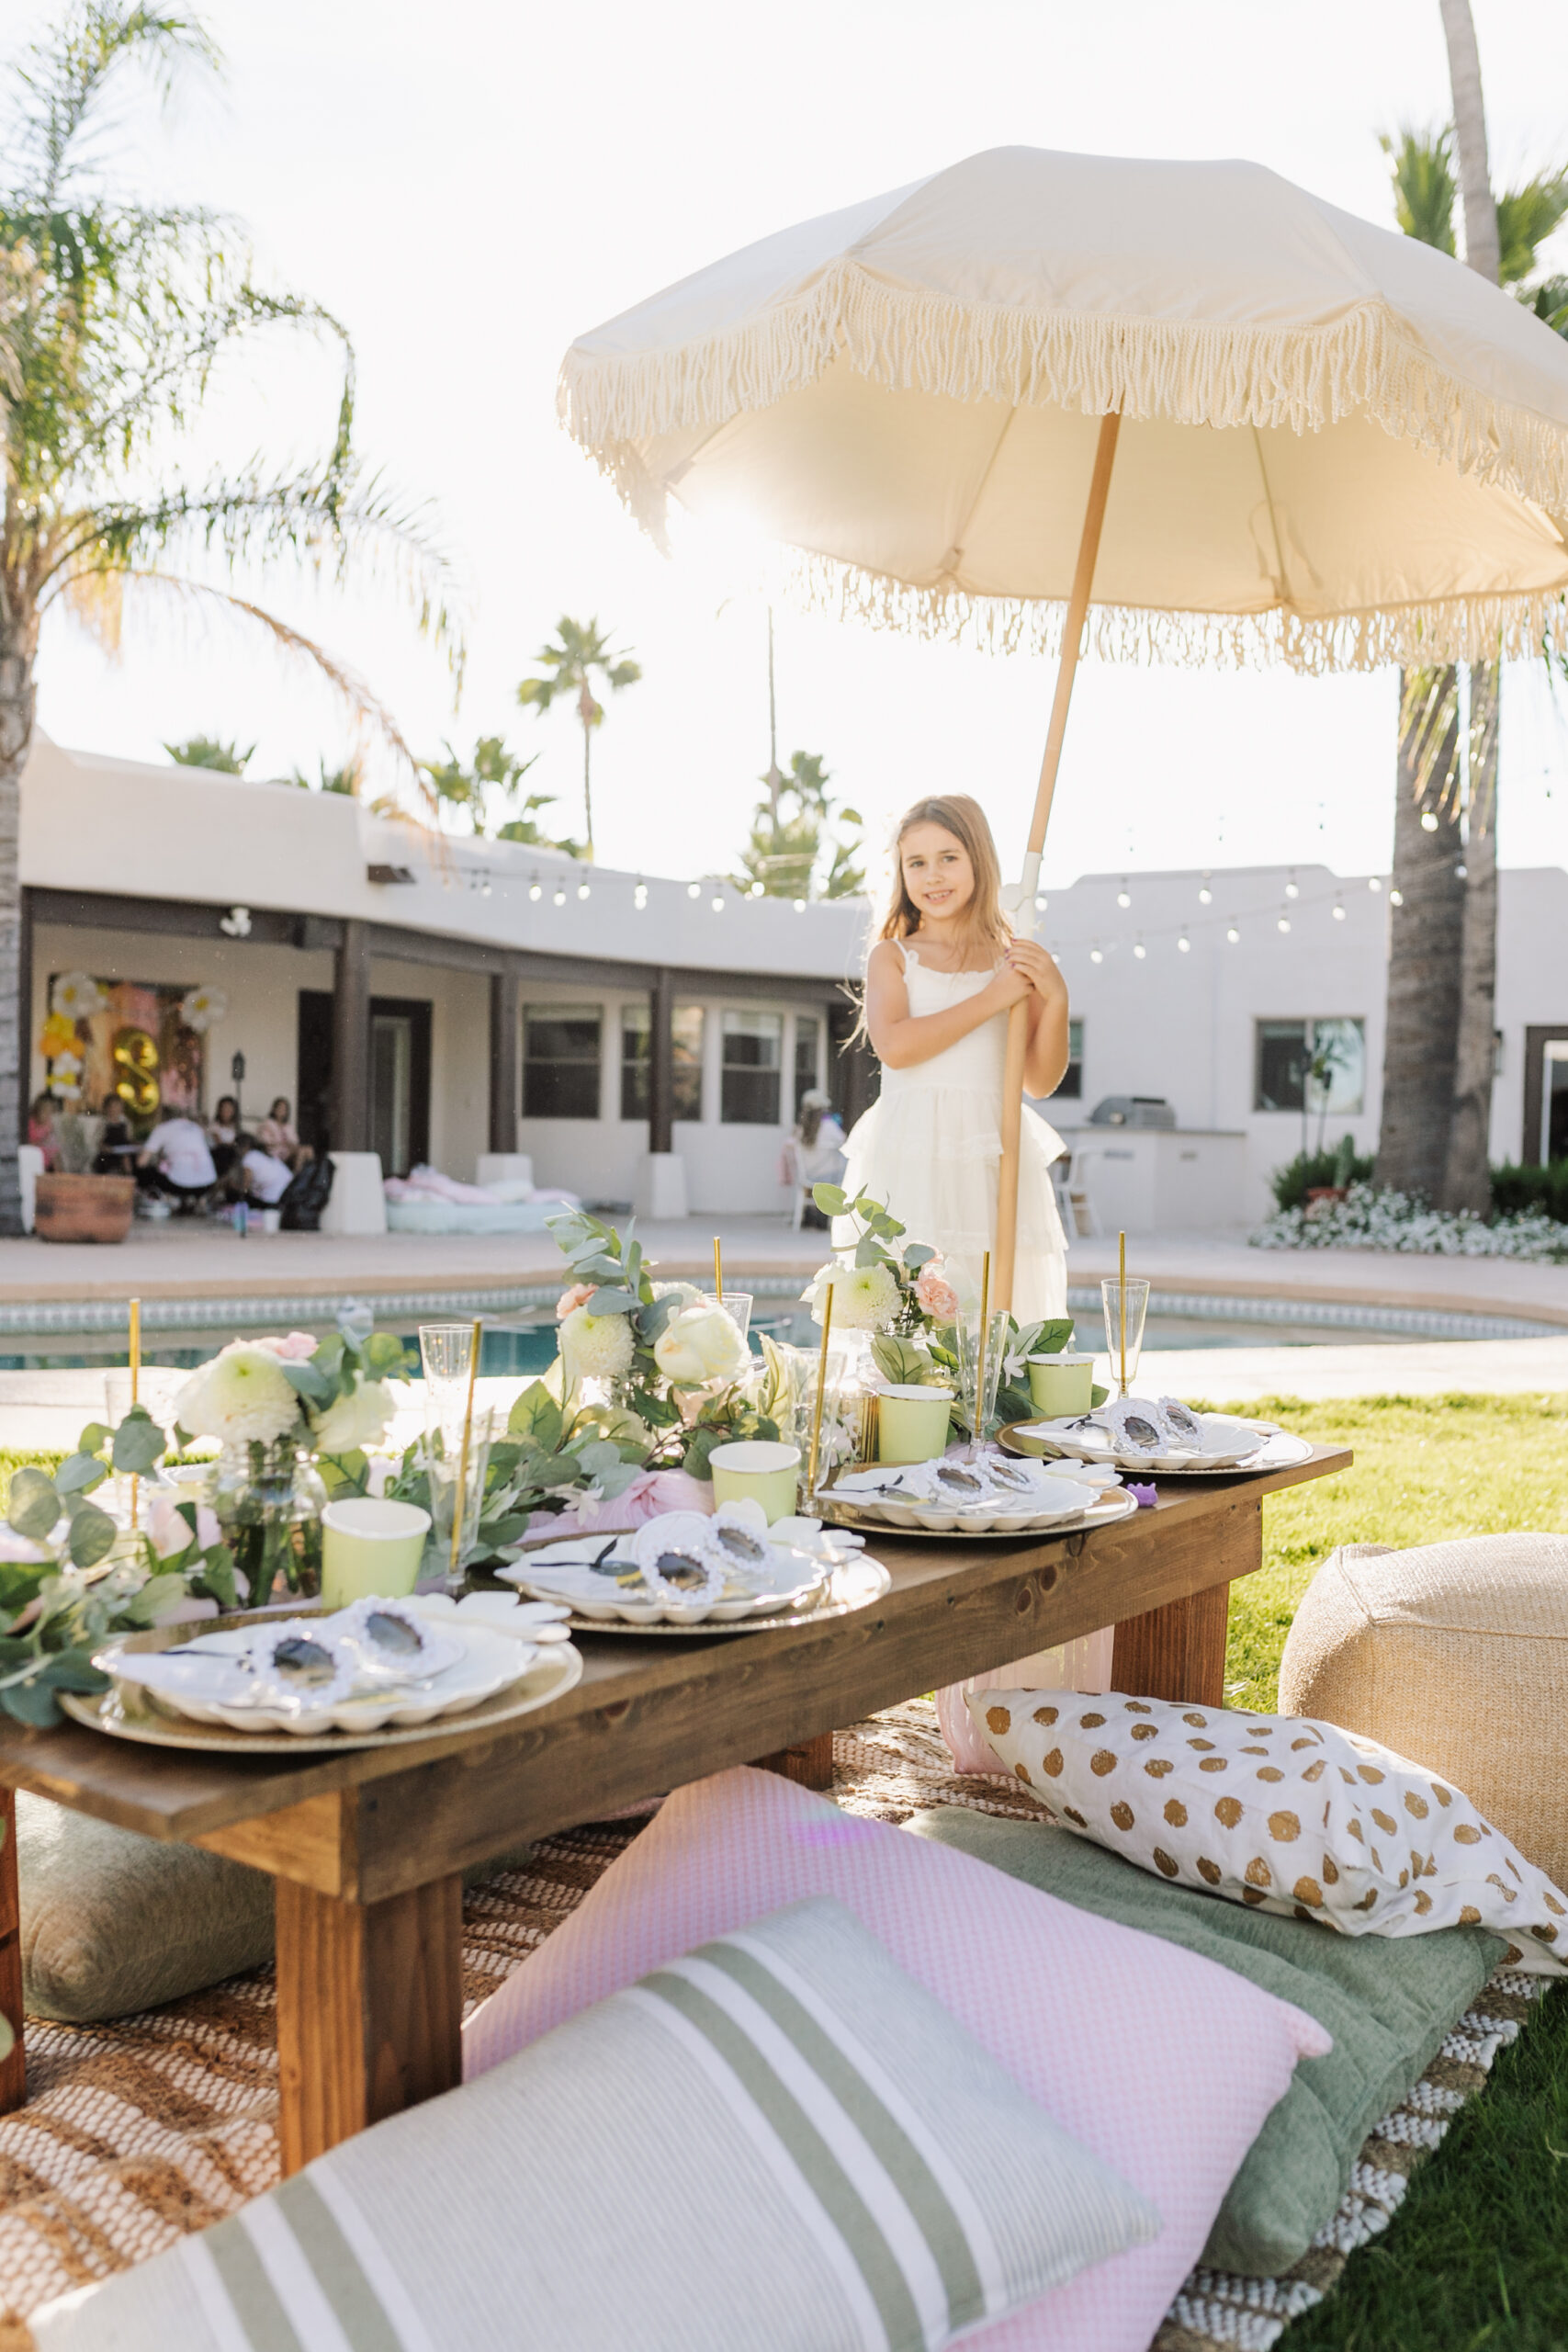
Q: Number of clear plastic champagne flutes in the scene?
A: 7